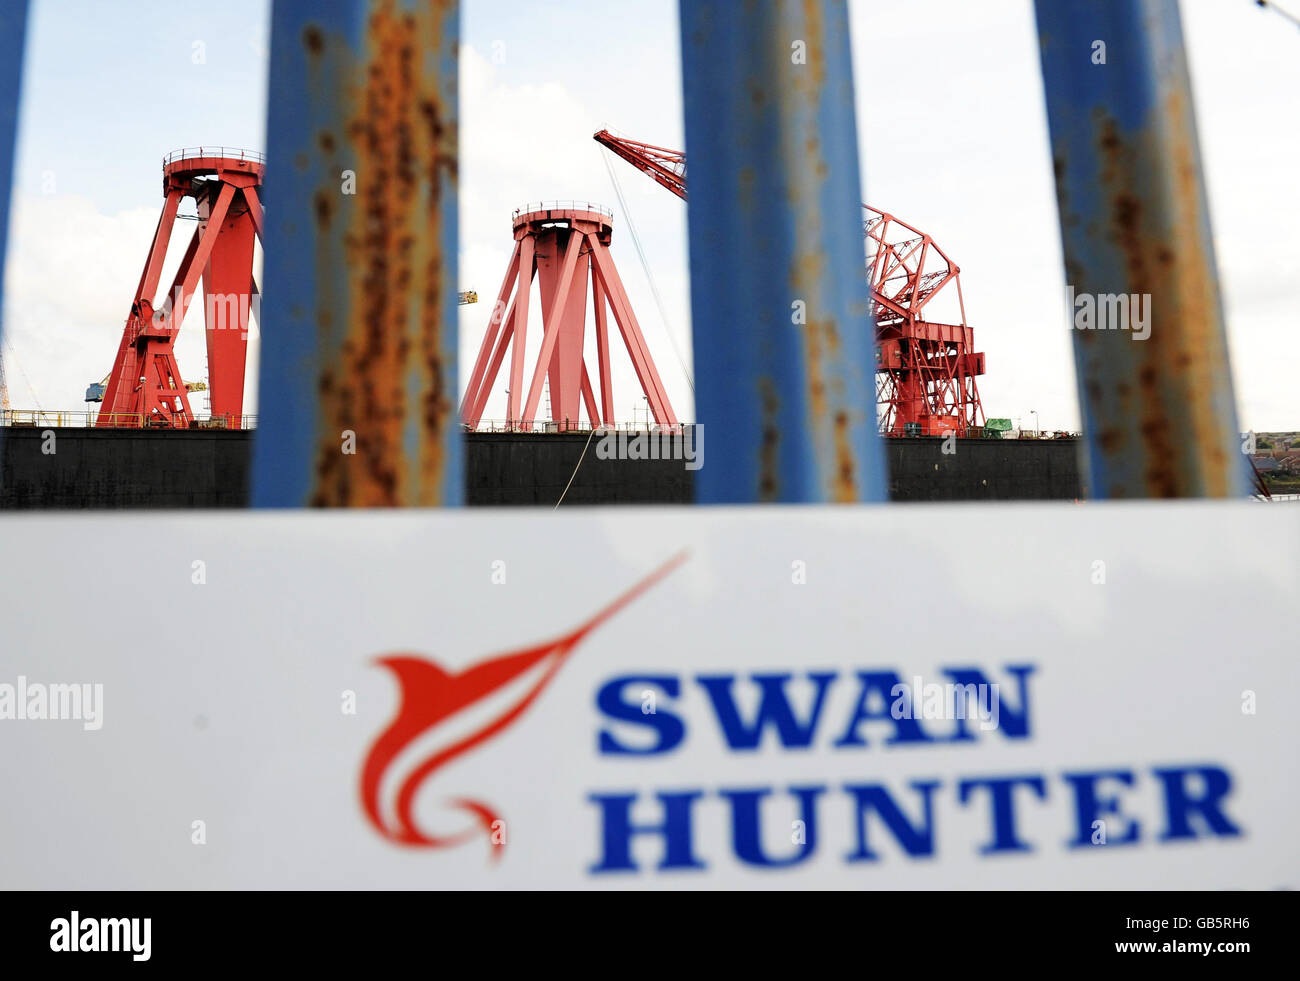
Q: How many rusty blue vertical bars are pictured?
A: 3